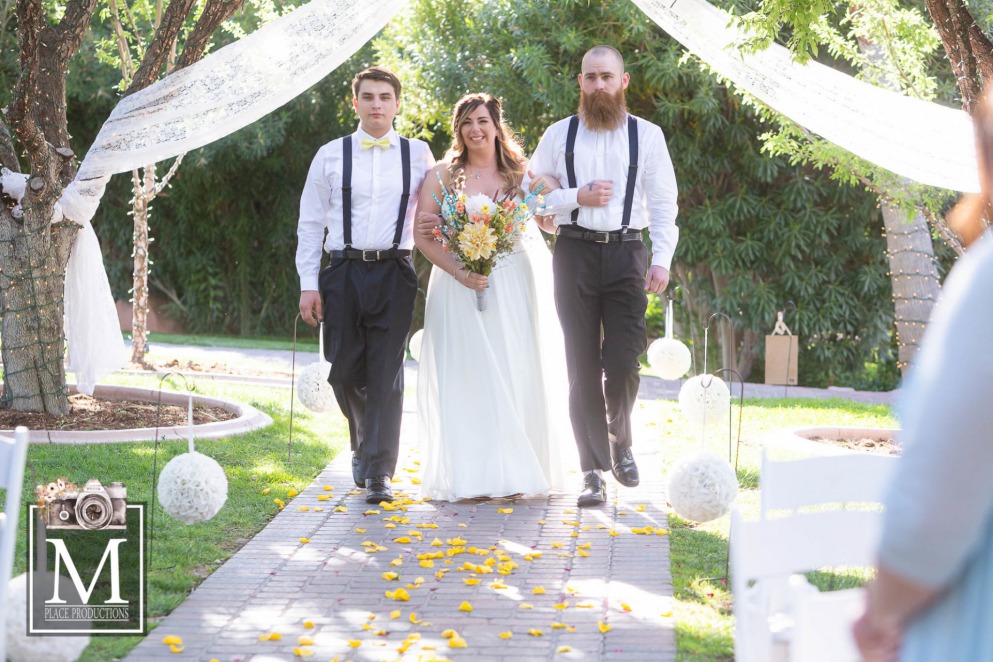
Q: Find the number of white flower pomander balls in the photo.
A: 7